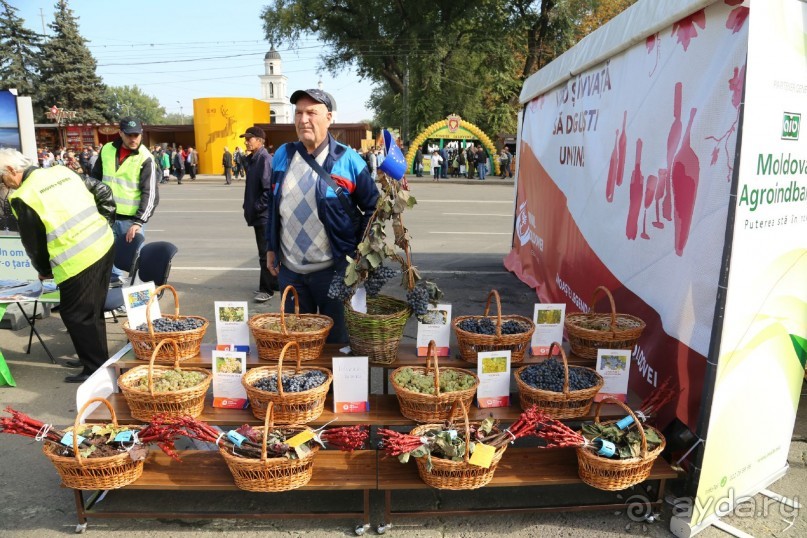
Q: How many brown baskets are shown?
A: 12